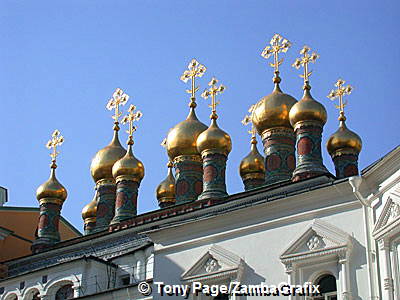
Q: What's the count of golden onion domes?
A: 11